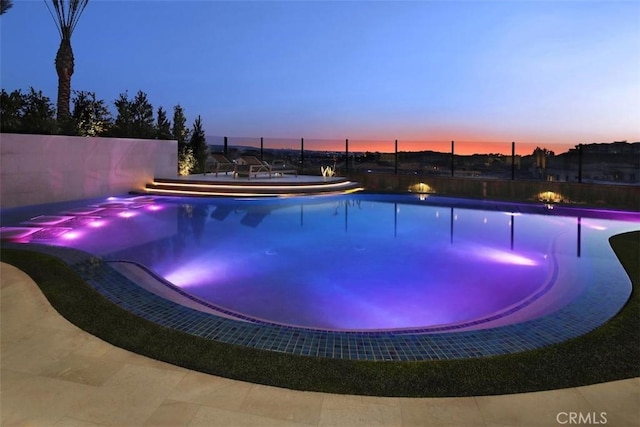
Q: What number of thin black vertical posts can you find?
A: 8